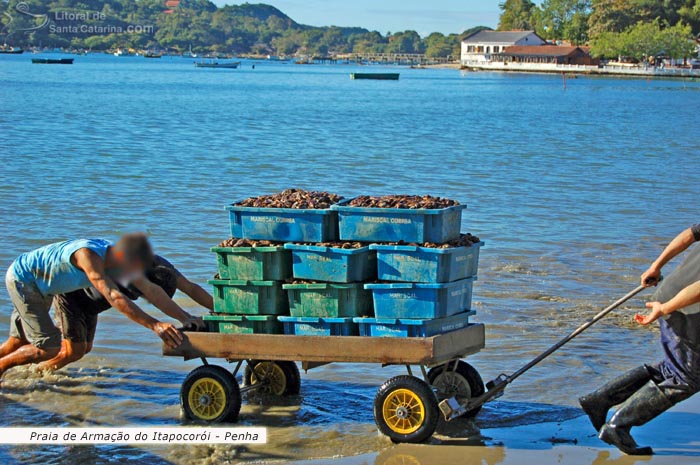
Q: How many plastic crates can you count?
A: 11